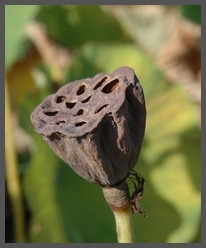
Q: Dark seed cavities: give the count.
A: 11